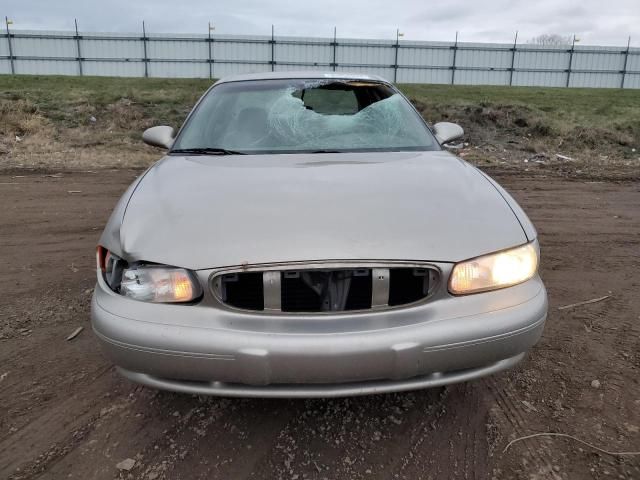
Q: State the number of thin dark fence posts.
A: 11